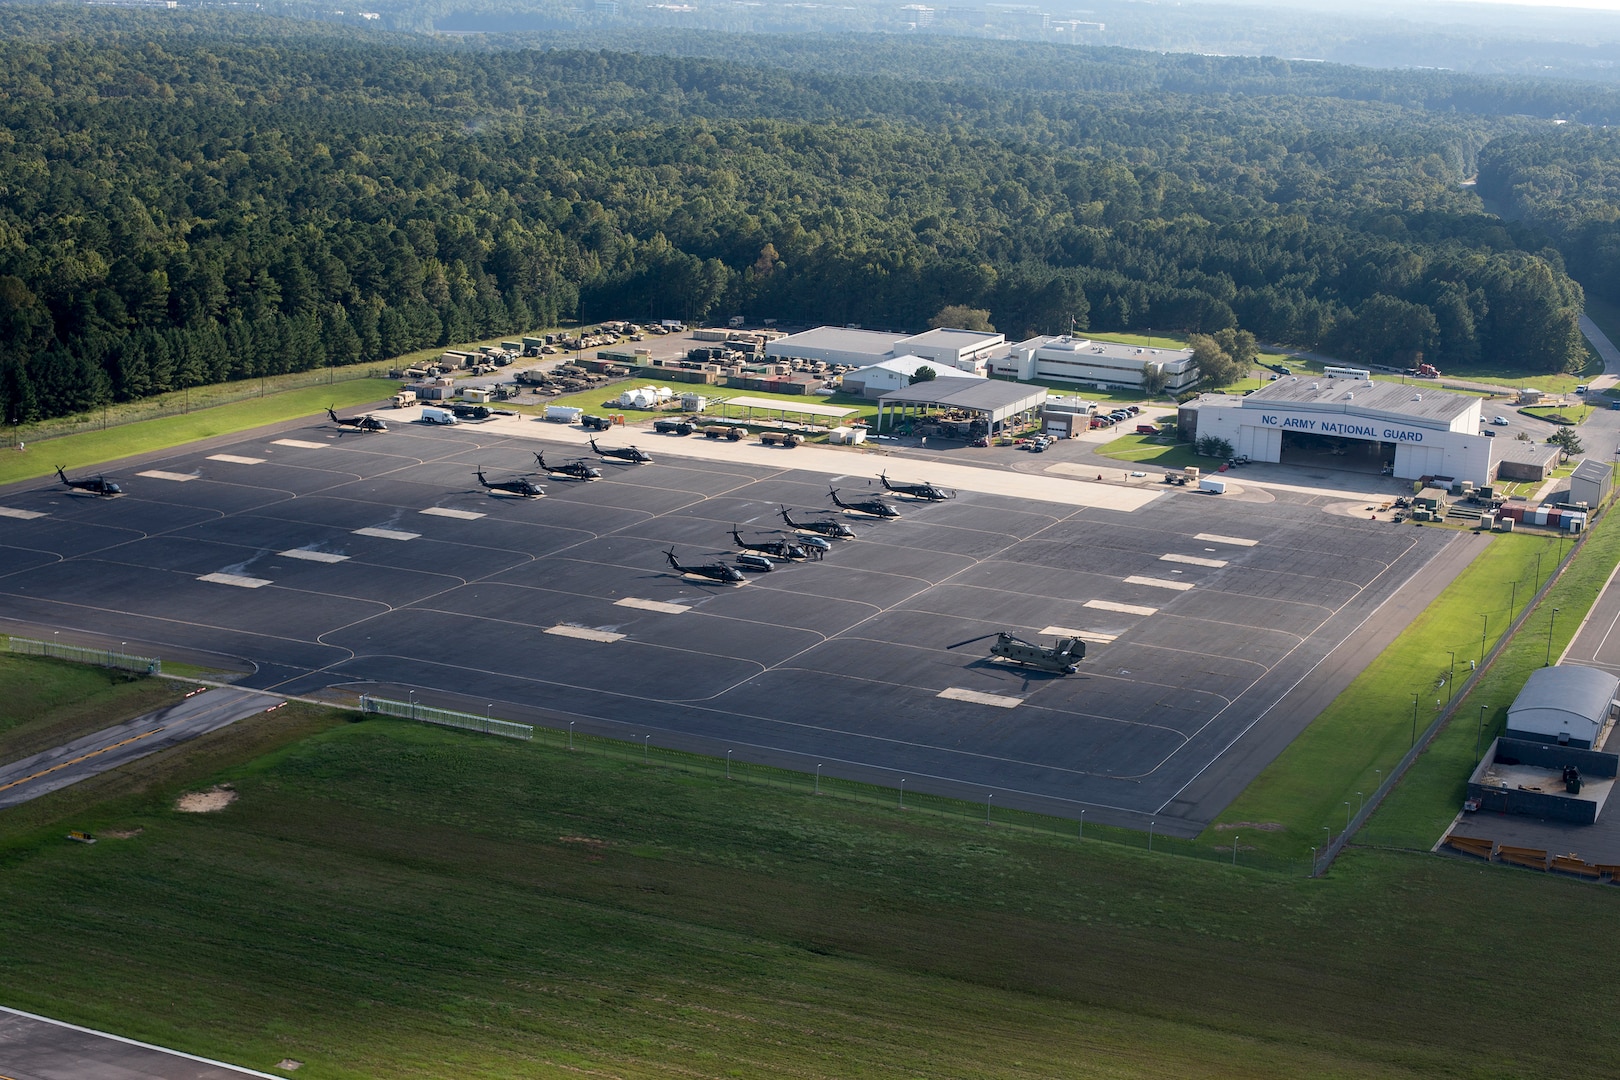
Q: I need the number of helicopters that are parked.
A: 11